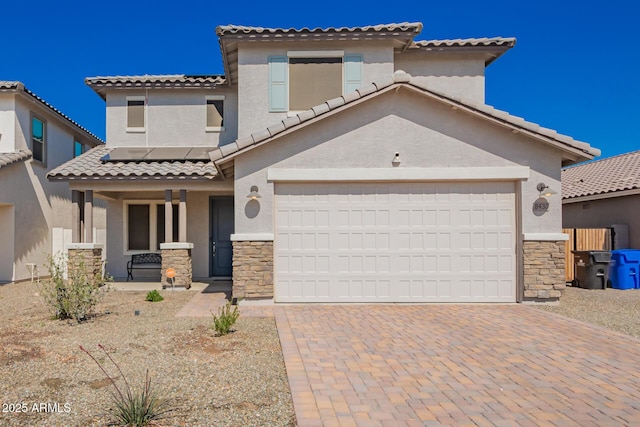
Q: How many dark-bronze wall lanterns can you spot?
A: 2